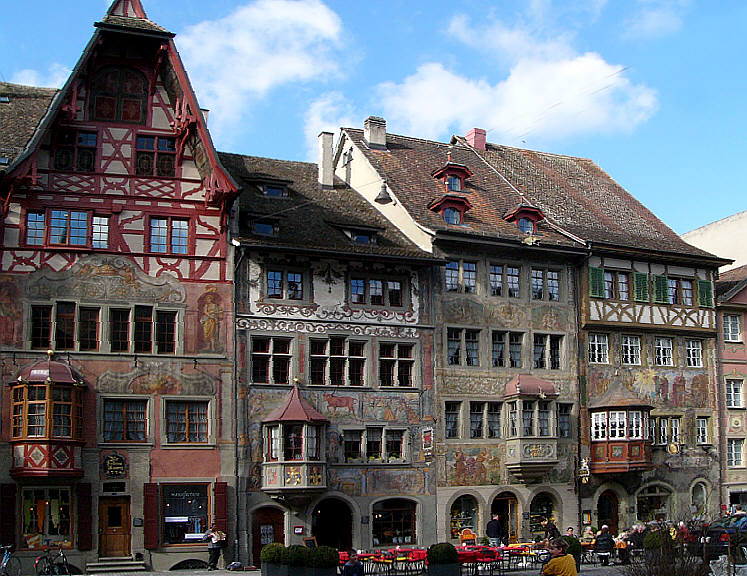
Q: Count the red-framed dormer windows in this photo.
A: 3